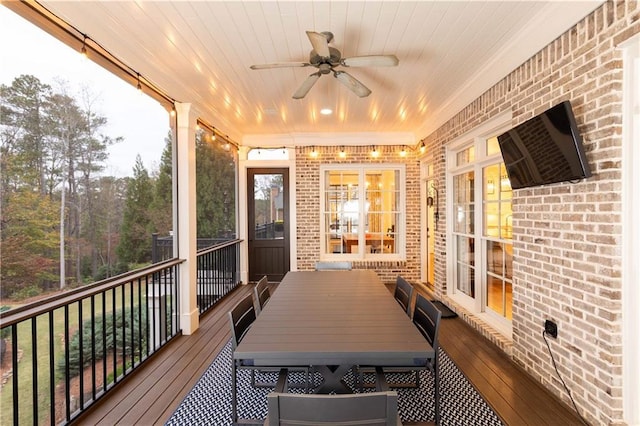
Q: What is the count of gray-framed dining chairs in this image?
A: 6